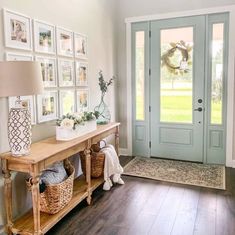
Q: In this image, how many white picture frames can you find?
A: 12